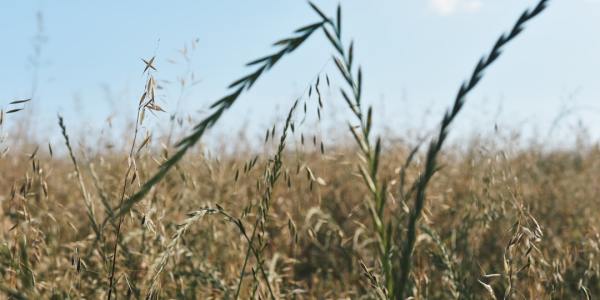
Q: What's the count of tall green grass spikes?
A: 3